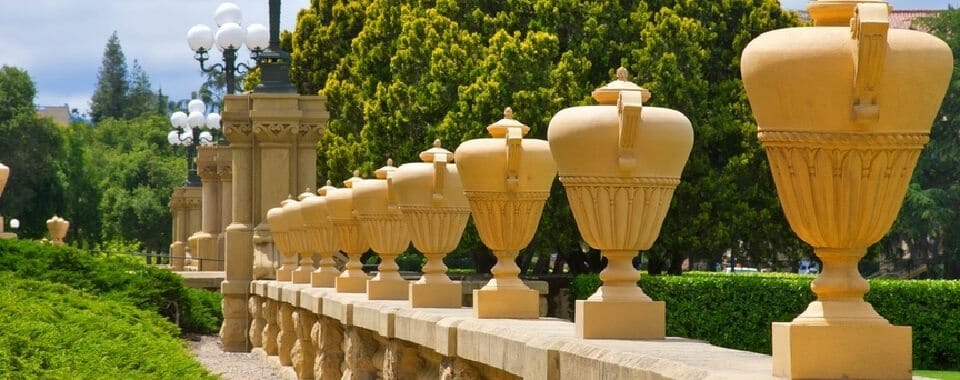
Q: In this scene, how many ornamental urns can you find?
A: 11